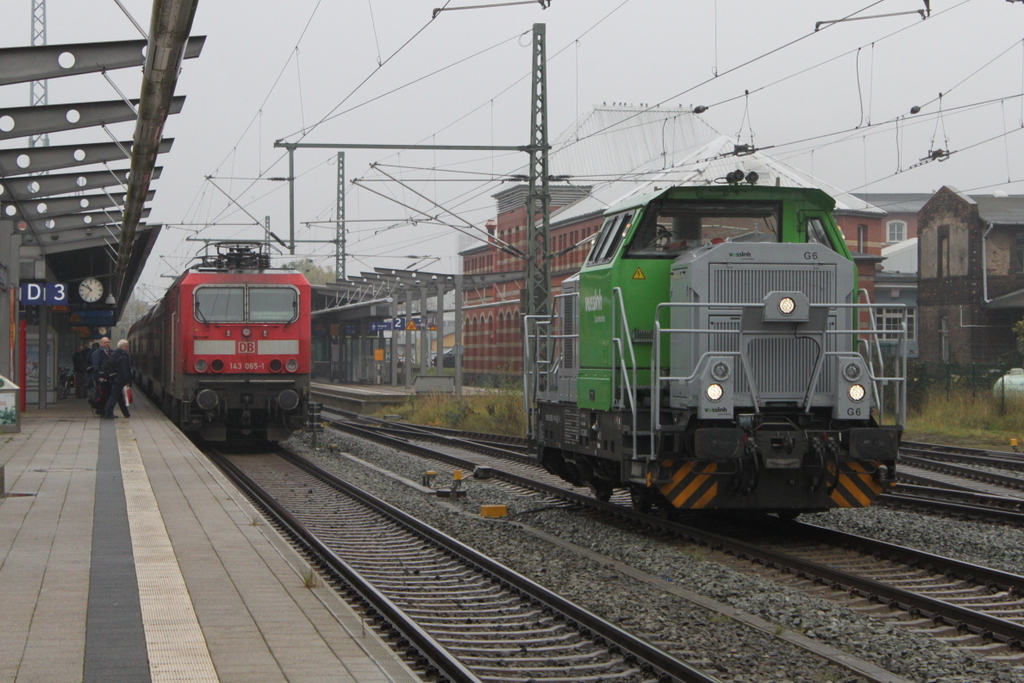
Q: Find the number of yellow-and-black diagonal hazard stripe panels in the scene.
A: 2